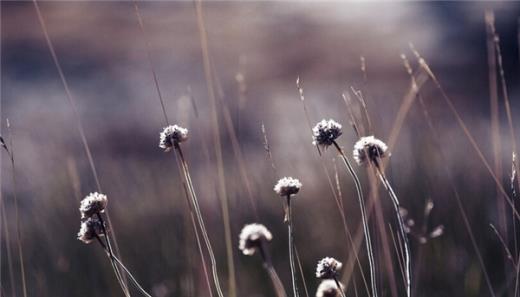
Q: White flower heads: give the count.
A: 9